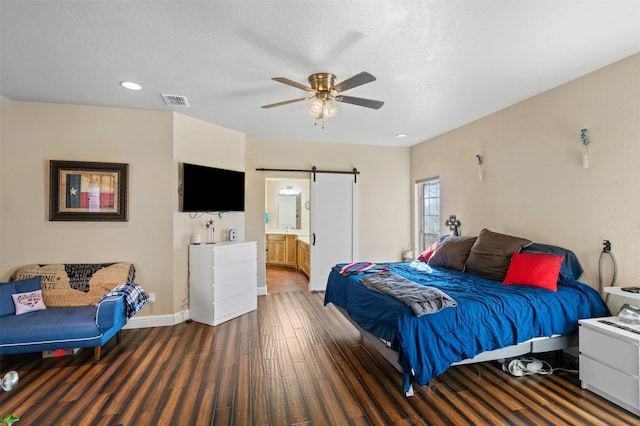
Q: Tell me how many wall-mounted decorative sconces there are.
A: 2